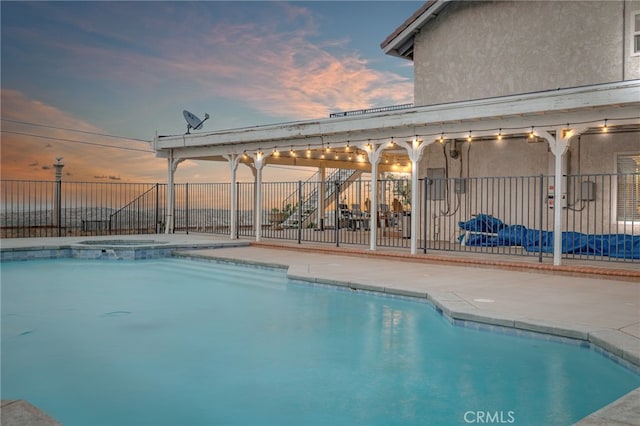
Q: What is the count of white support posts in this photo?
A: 6